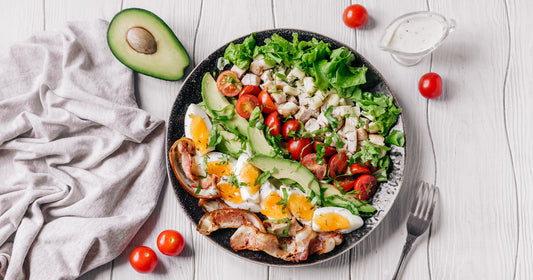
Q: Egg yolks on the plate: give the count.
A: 7